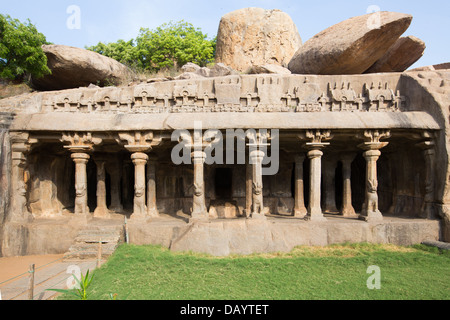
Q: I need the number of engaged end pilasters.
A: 2